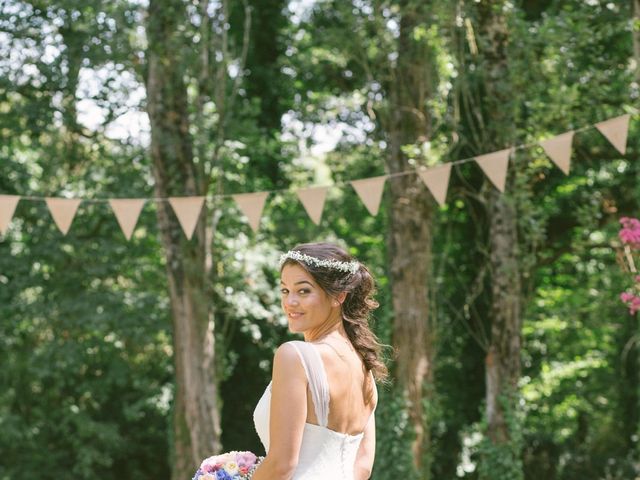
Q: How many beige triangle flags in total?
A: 11